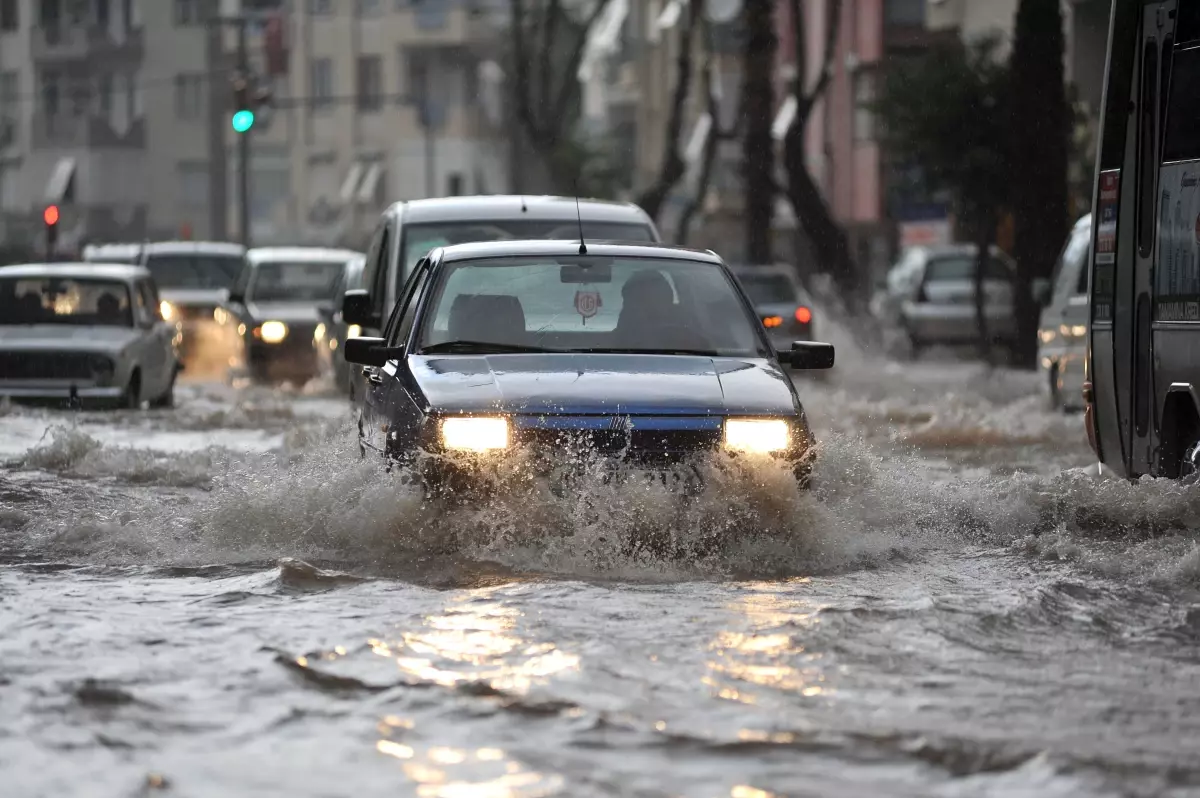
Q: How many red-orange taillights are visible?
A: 2